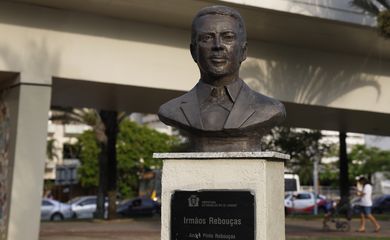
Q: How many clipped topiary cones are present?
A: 0